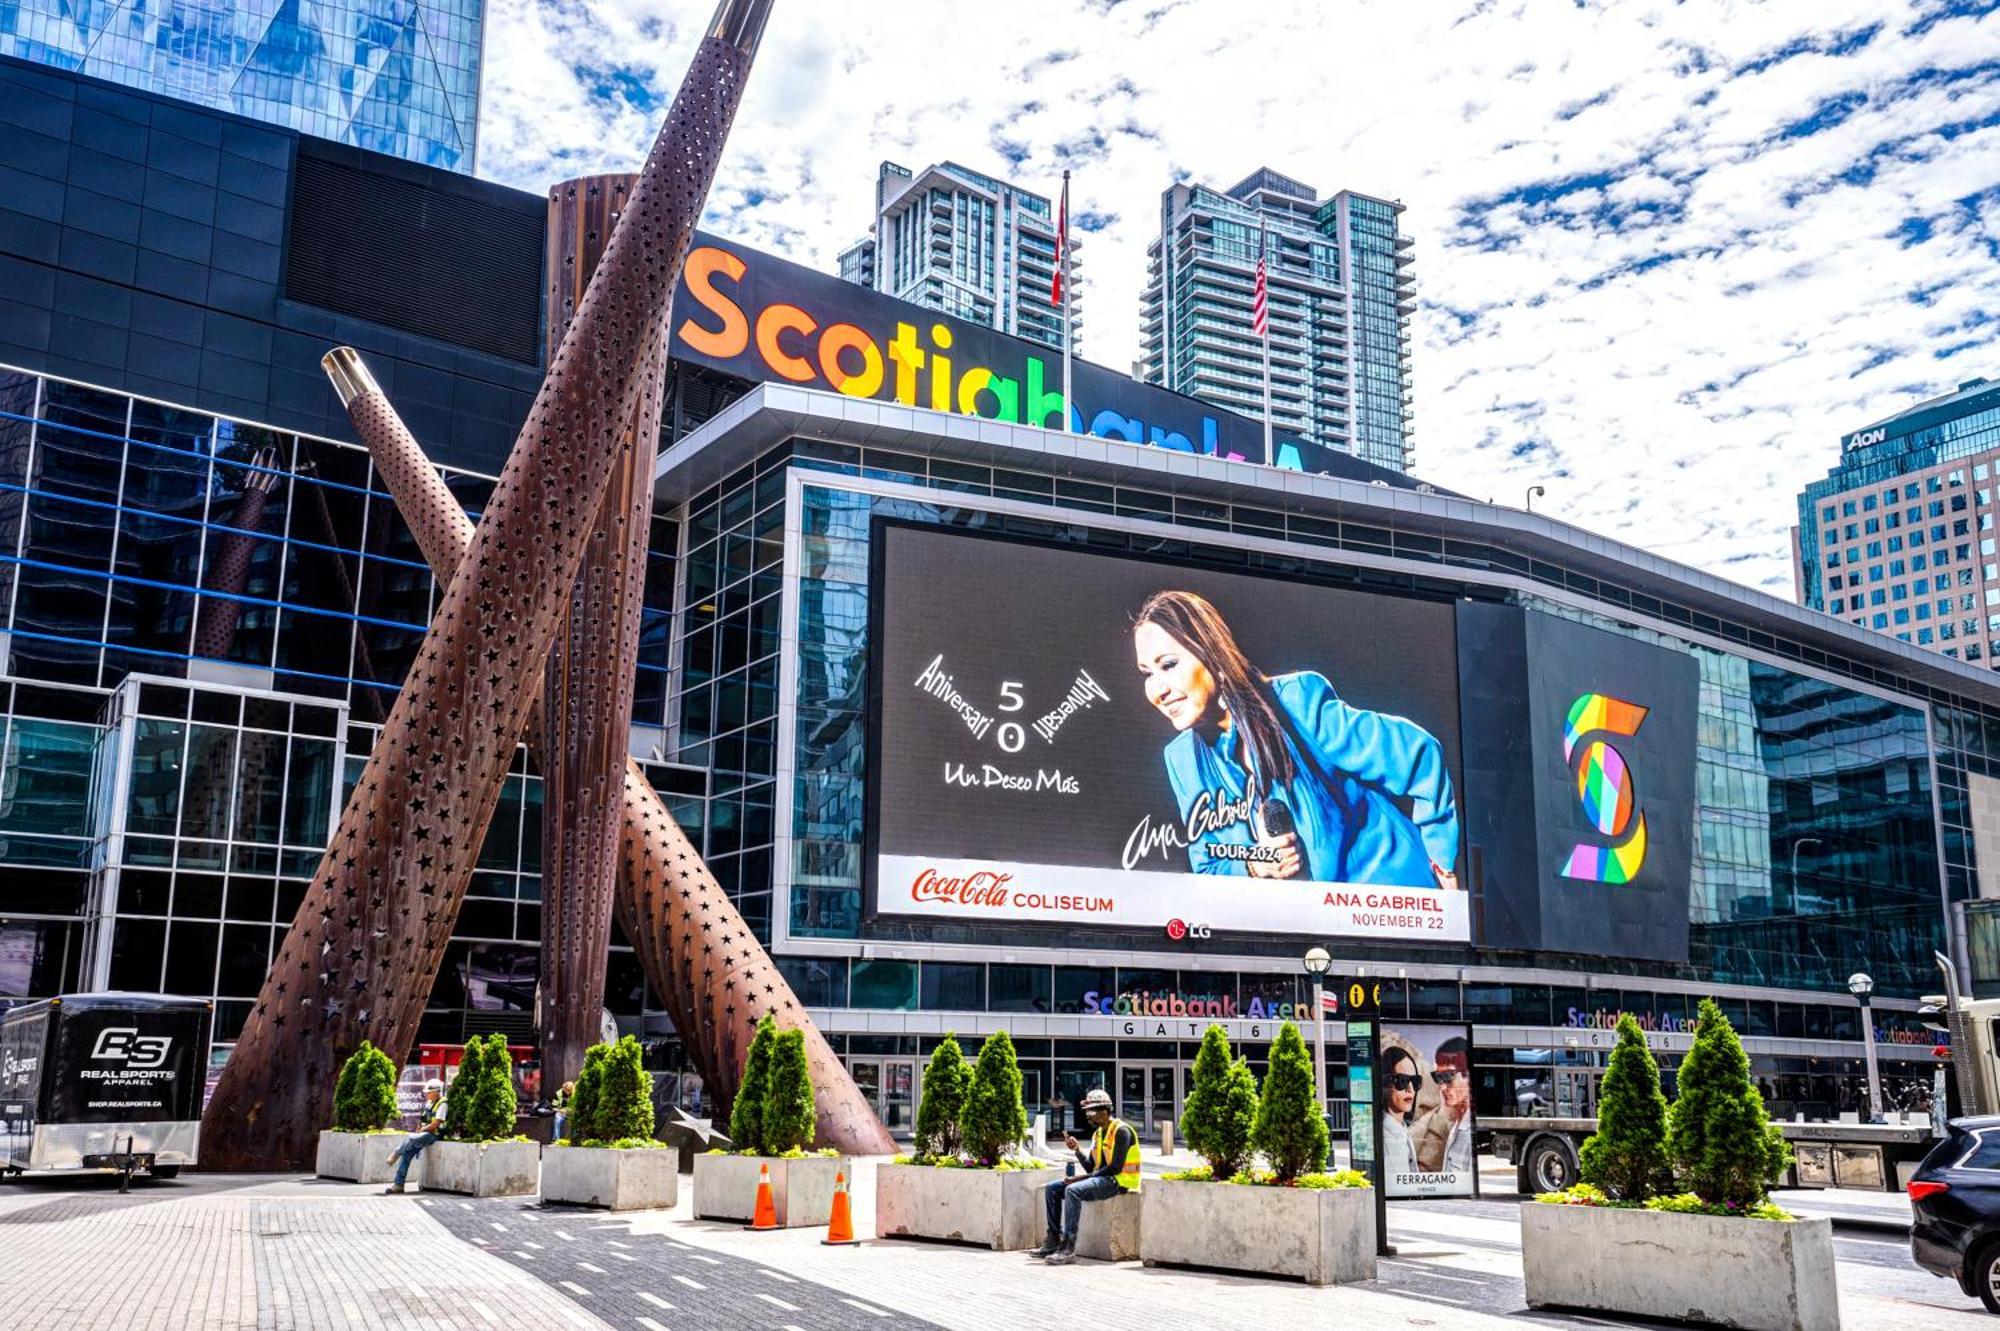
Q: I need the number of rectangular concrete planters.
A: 7